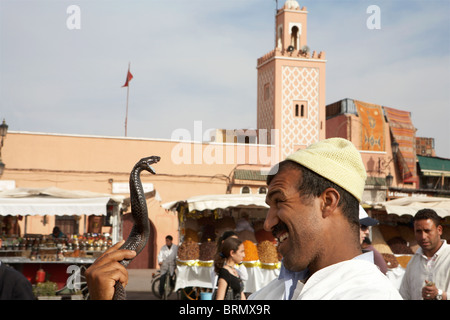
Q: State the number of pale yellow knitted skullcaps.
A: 1